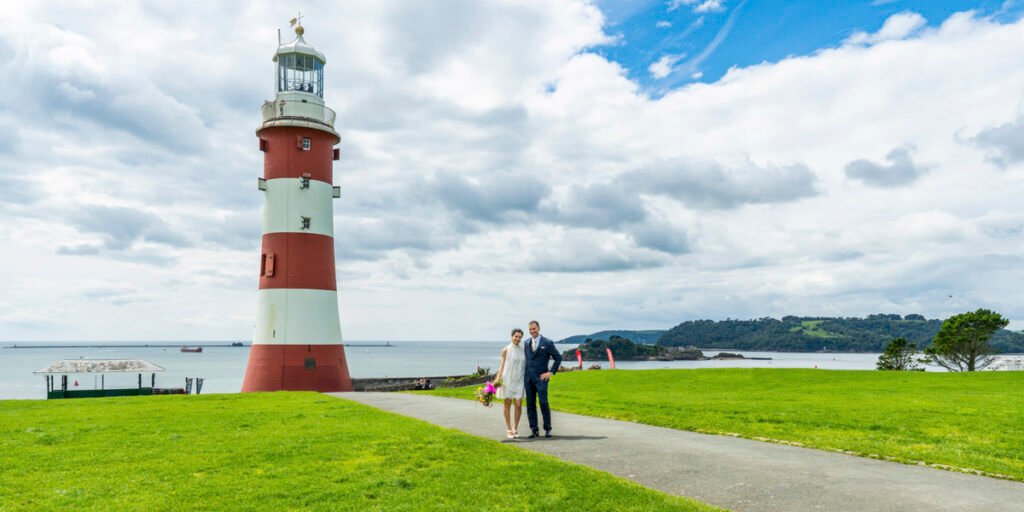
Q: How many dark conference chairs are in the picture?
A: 0